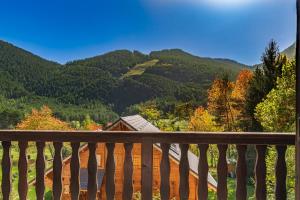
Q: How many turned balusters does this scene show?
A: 15